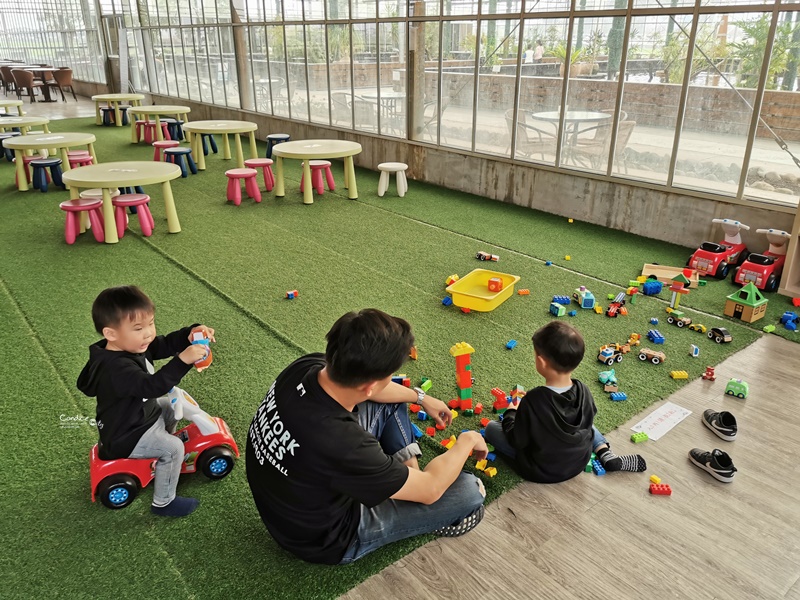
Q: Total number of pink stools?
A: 11